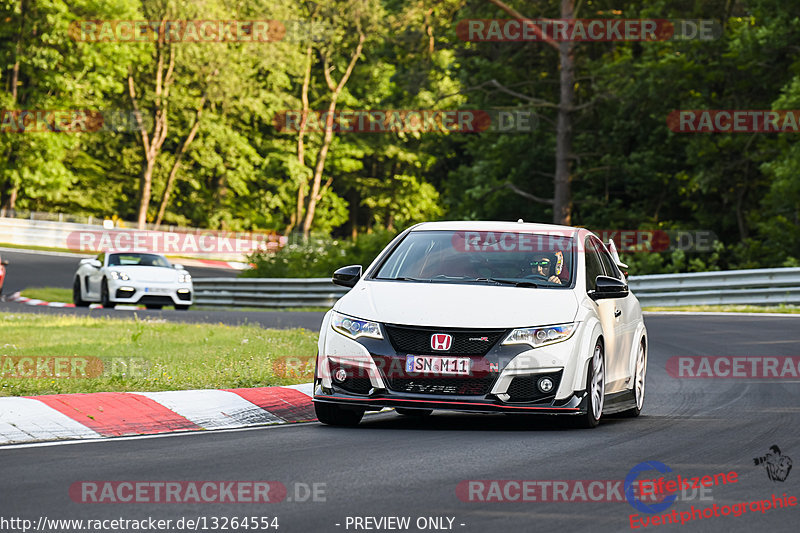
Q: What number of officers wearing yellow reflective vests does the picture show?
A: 0